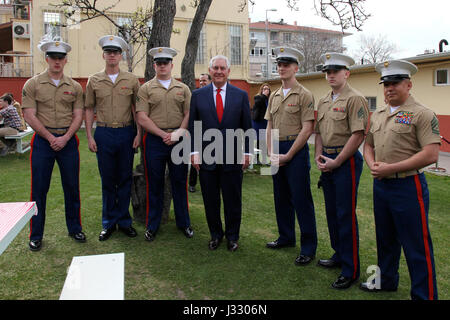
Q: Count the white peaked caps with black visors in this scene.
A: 6